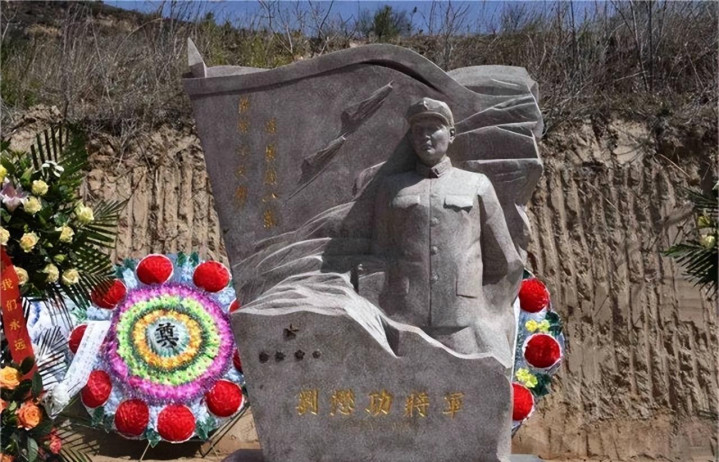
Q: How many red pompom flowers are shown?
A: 13